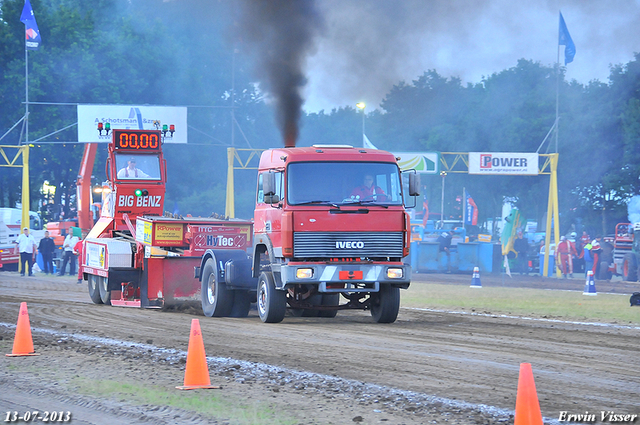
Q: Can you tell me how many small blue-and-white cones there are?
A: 2